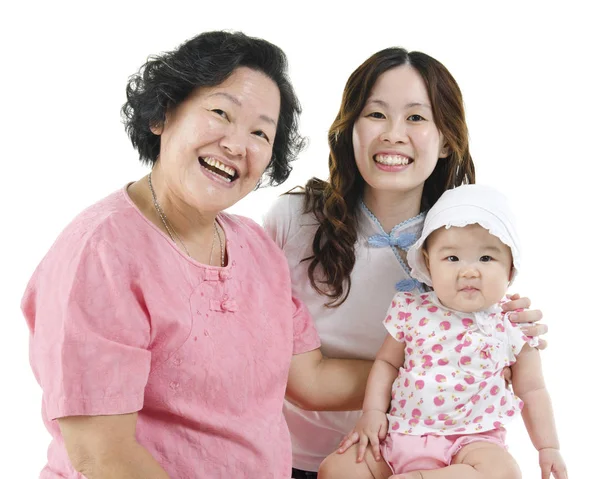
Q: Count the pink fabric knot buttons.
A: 2